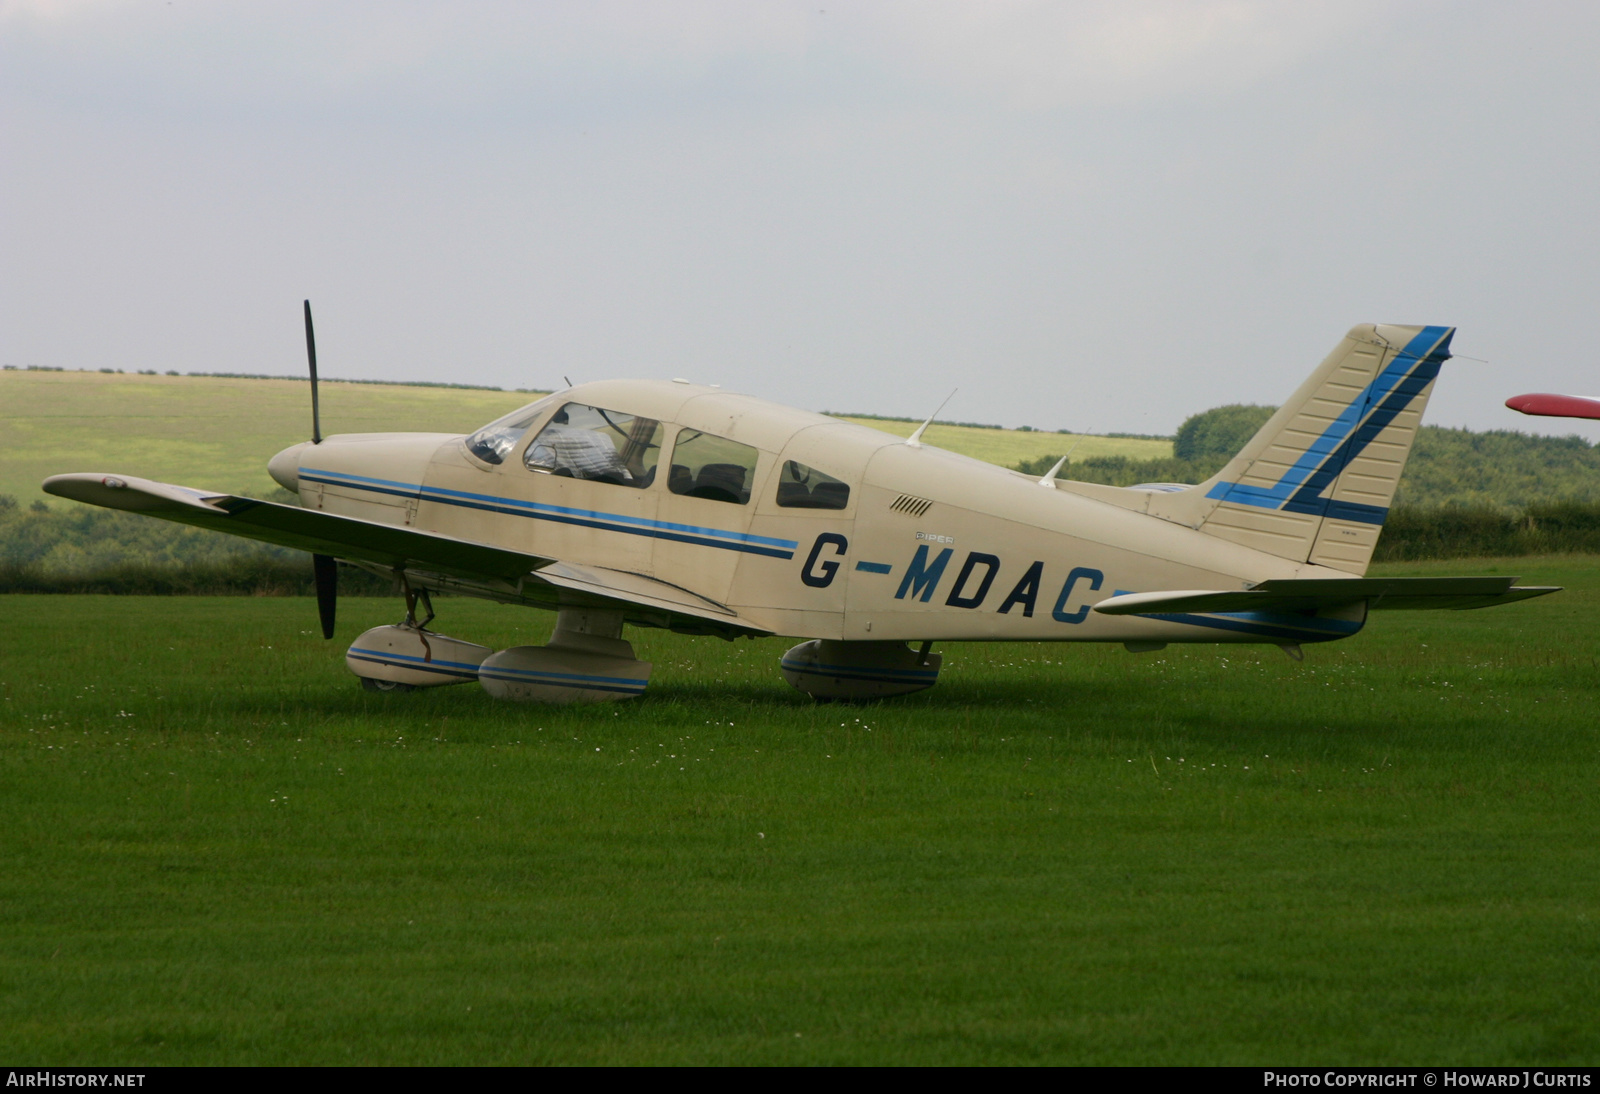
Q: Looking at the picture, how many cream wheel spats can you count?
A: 3